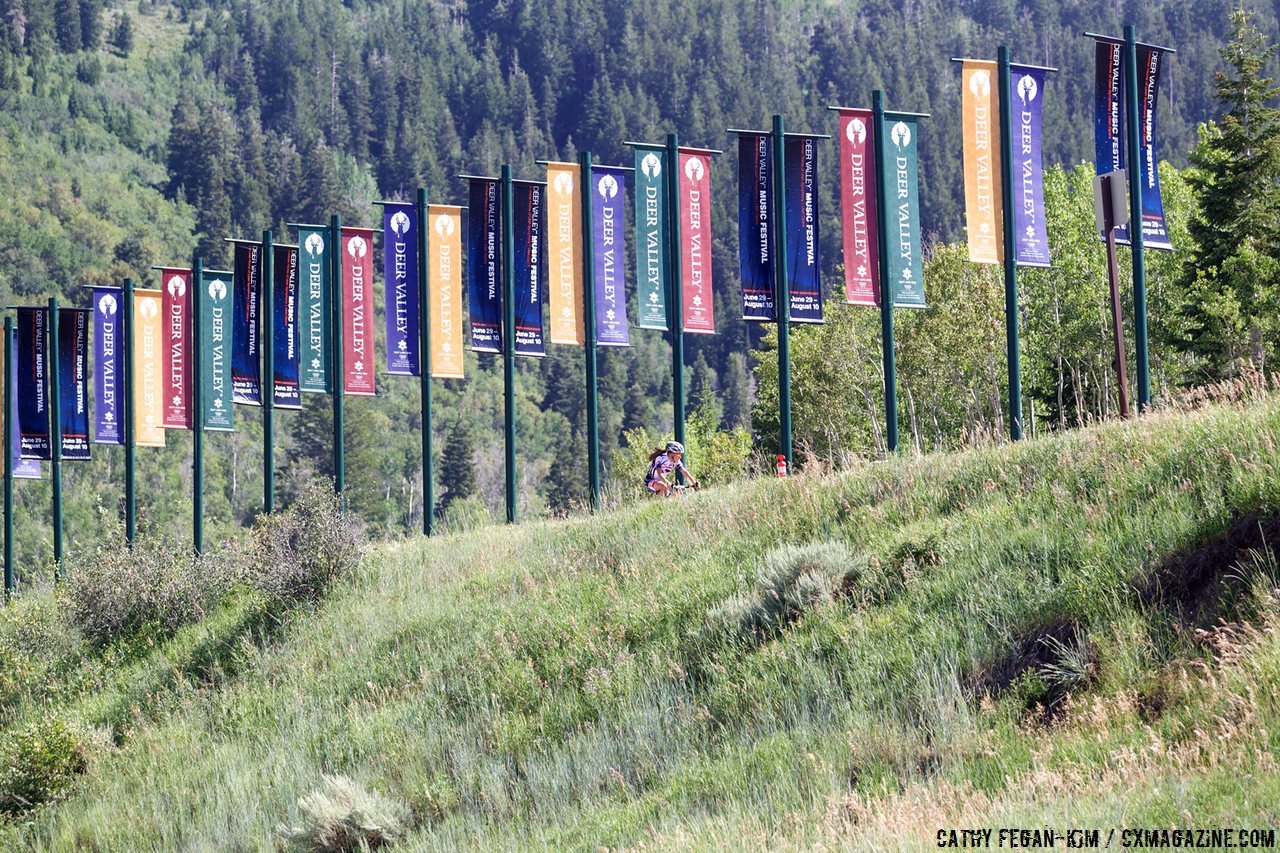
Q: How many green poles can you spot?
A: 14